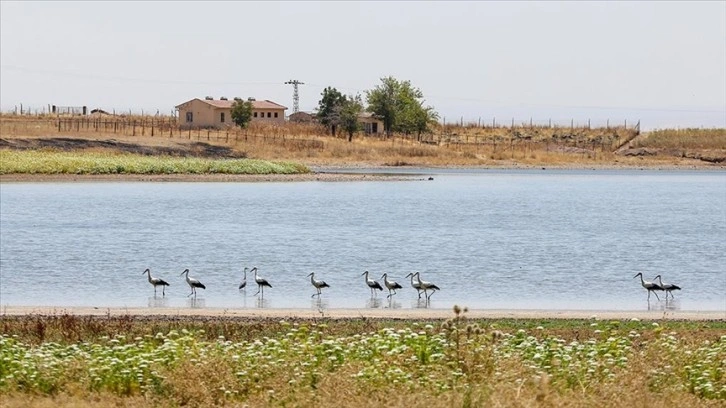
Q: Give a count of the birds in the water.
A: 11